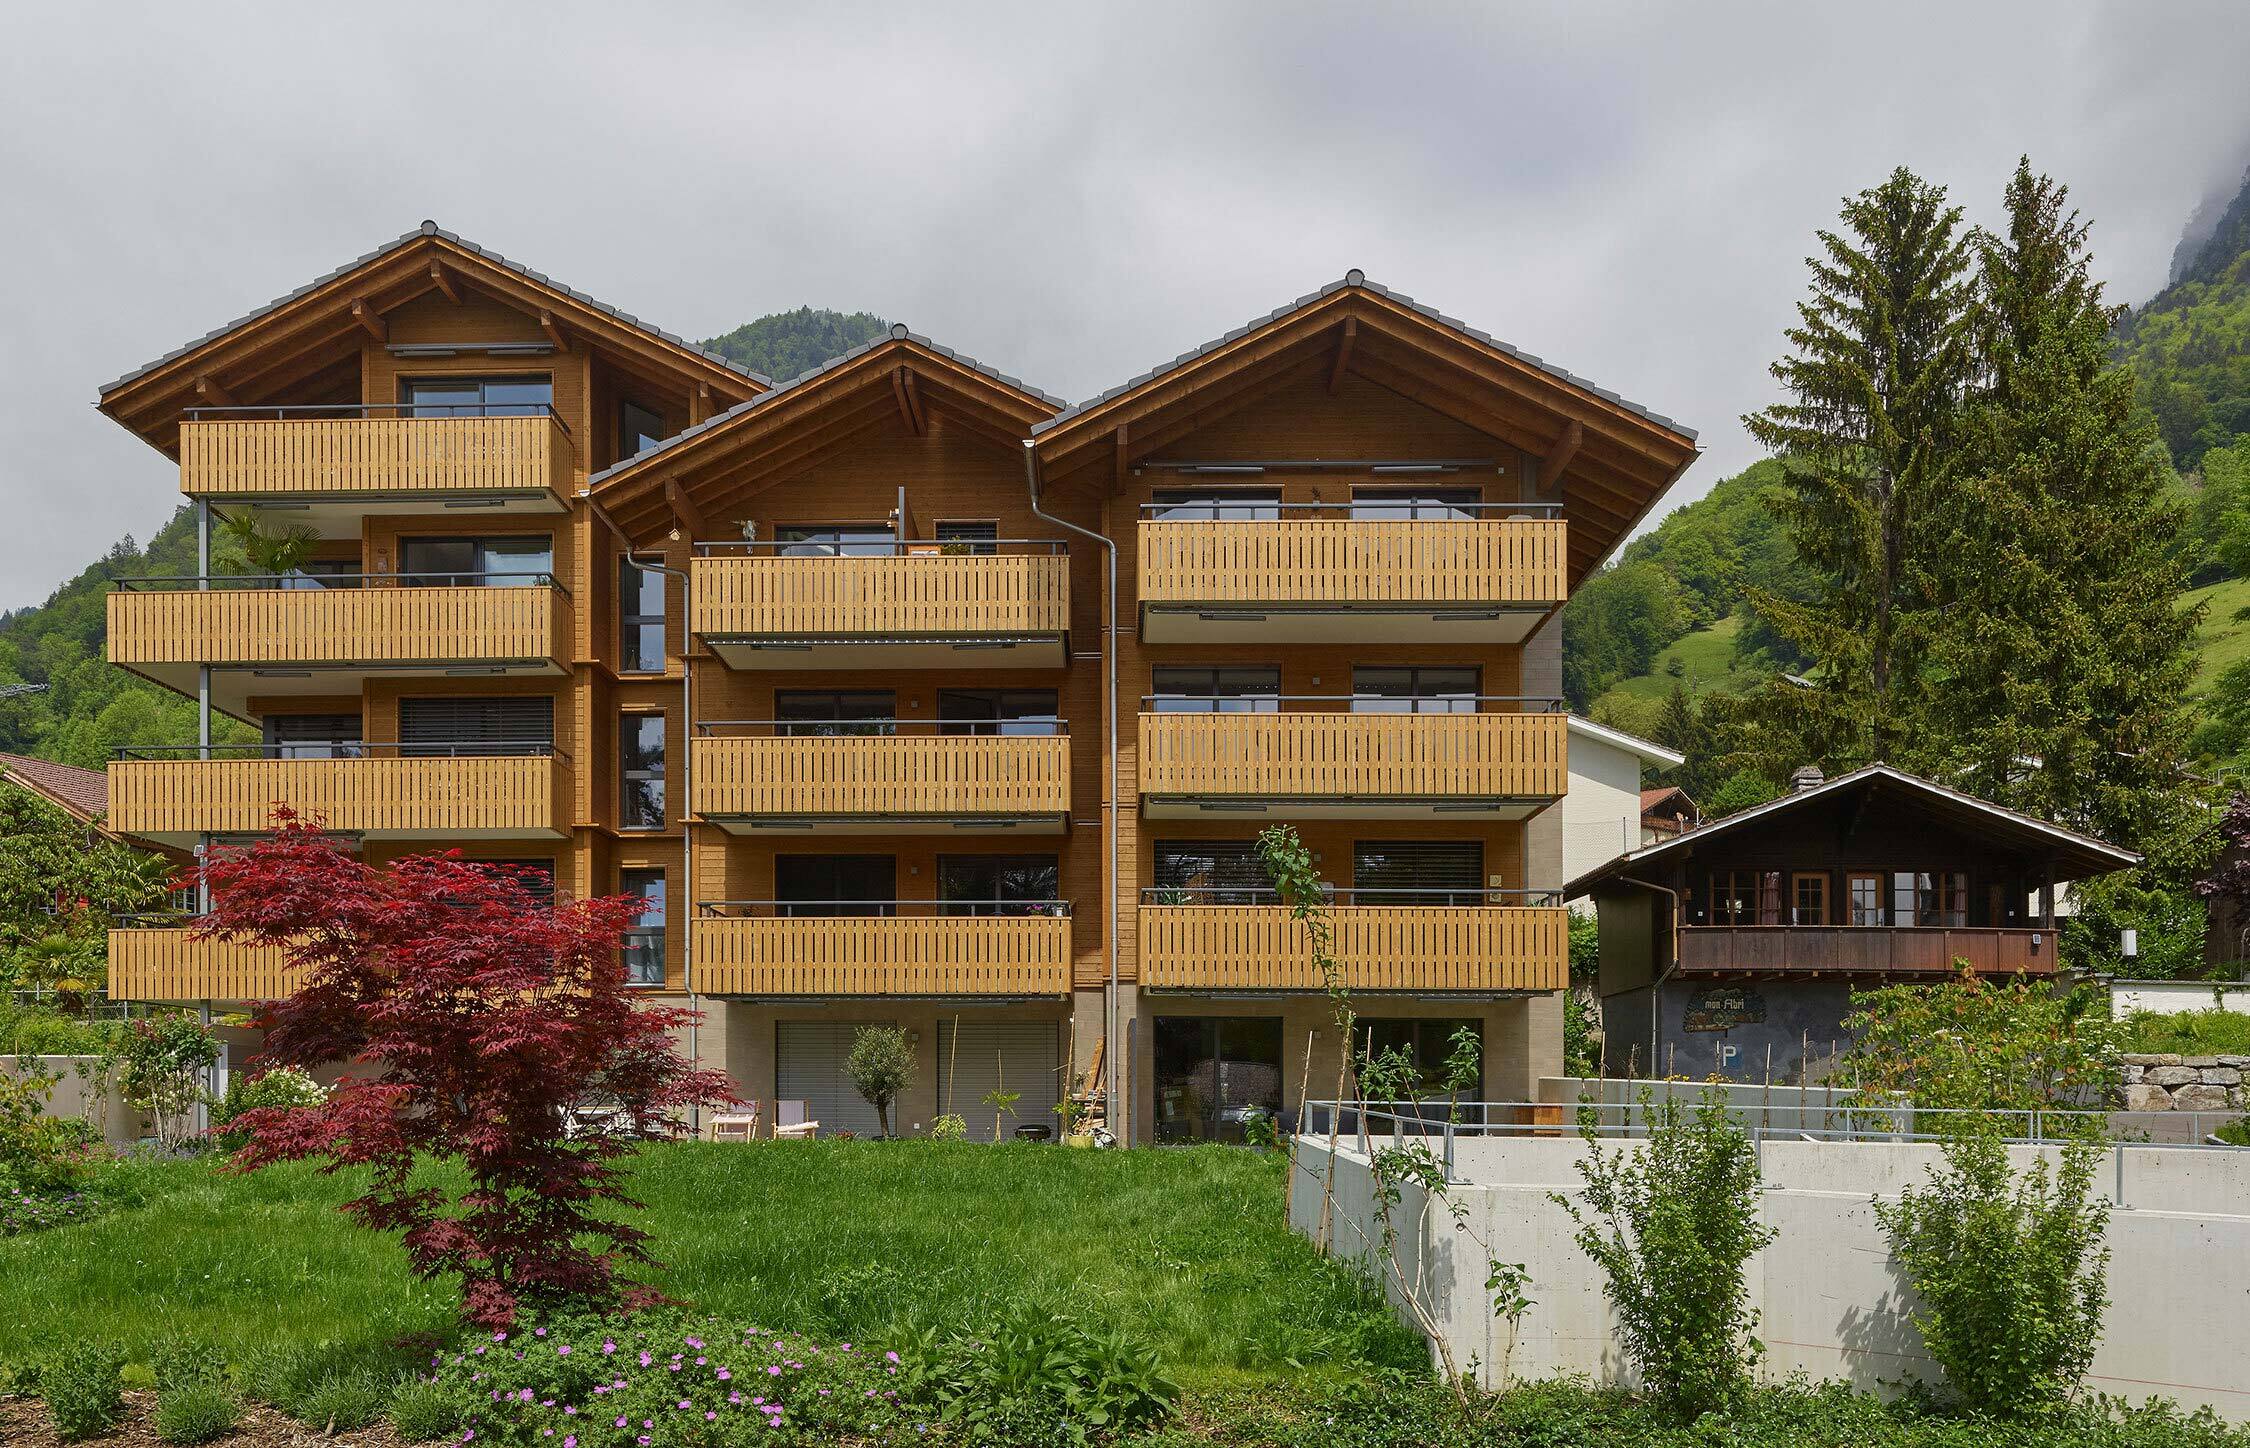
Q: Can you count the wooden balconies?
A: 11